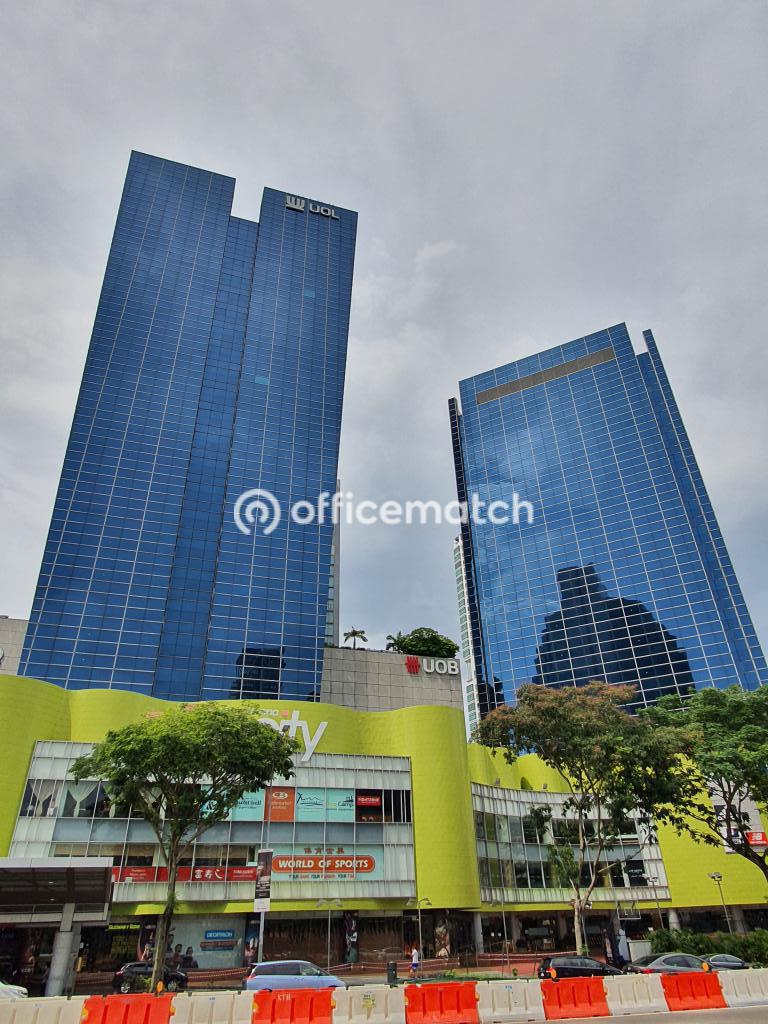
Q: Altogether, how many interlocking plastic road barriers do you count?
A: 11